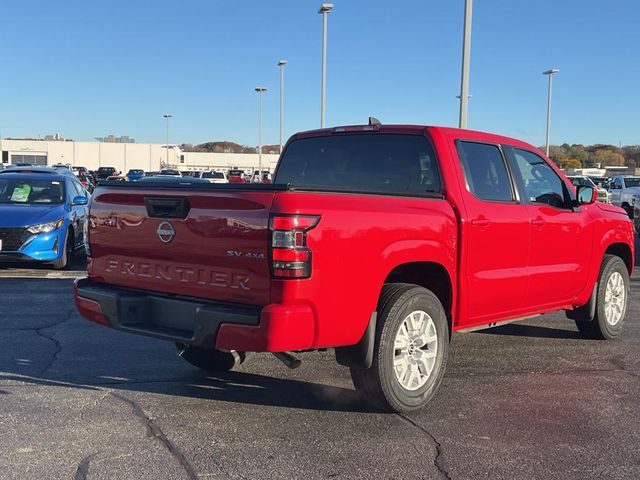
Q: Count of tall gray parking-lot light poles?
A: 6